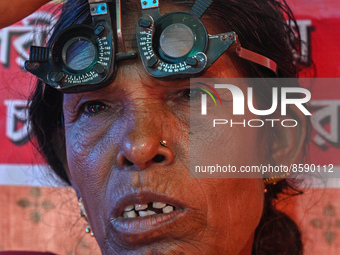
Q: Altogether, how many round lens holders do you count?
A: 2